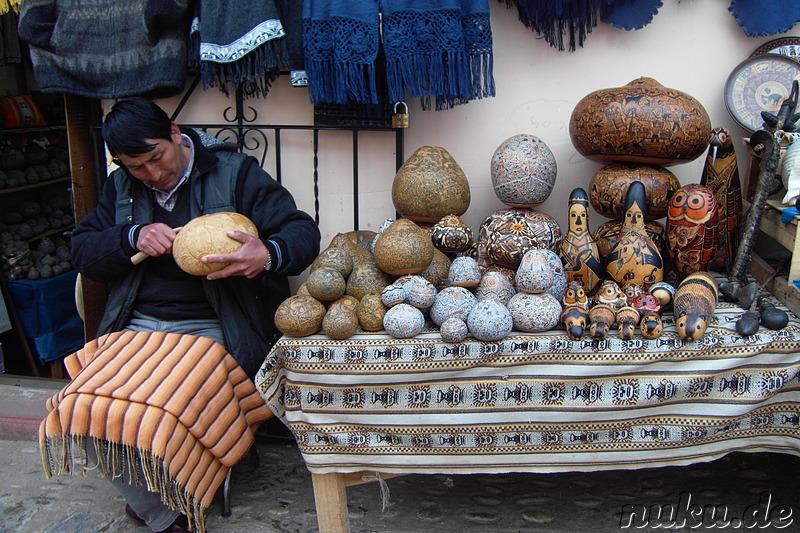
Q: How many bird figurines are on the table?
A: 6